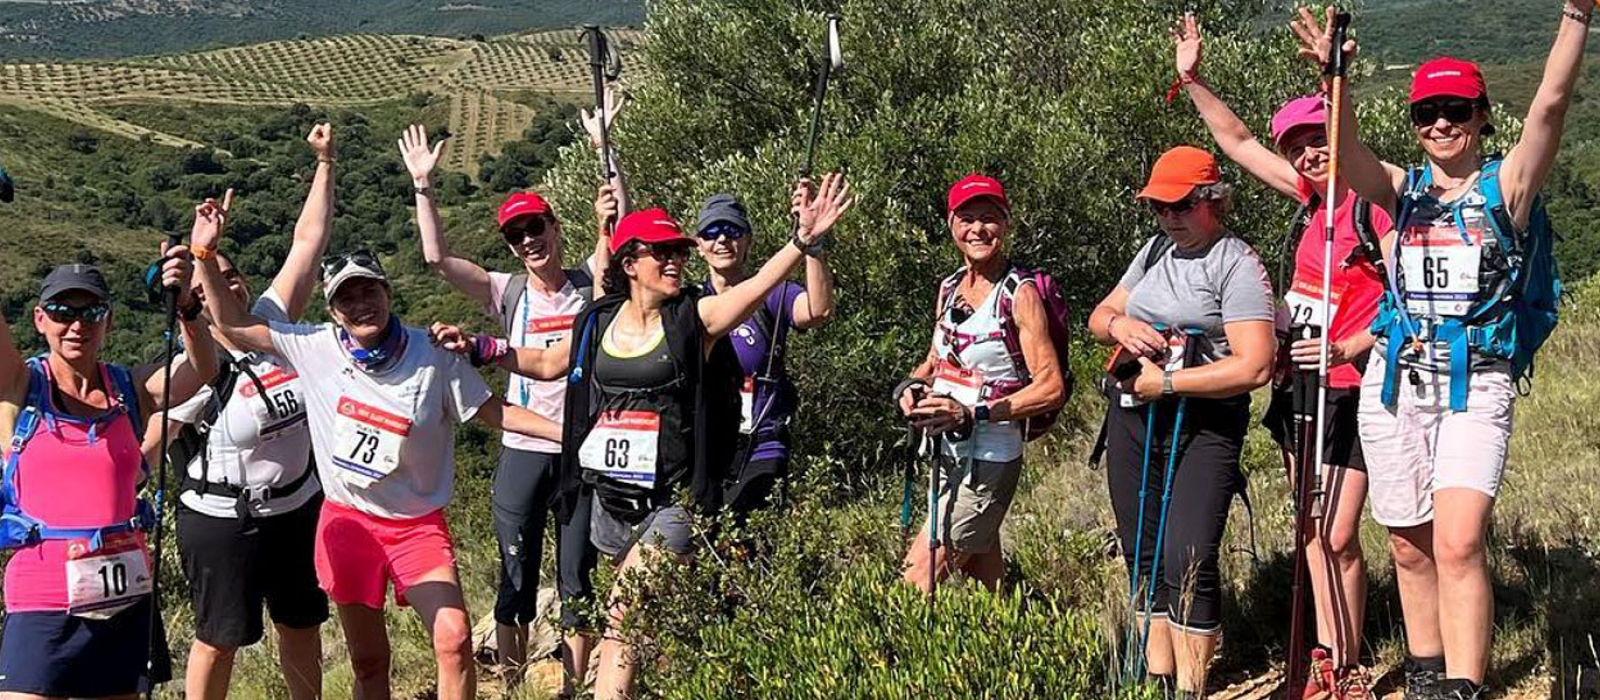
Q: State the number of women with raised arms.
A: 8